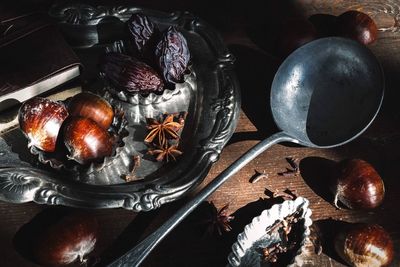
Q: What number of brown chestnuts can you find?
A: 8